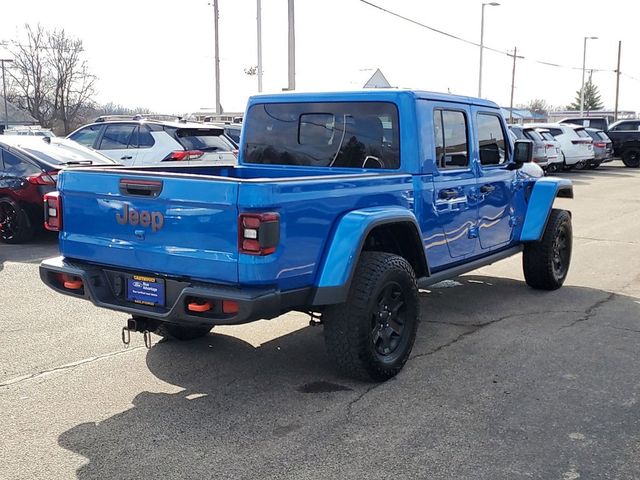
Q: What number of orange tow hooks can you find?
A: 2